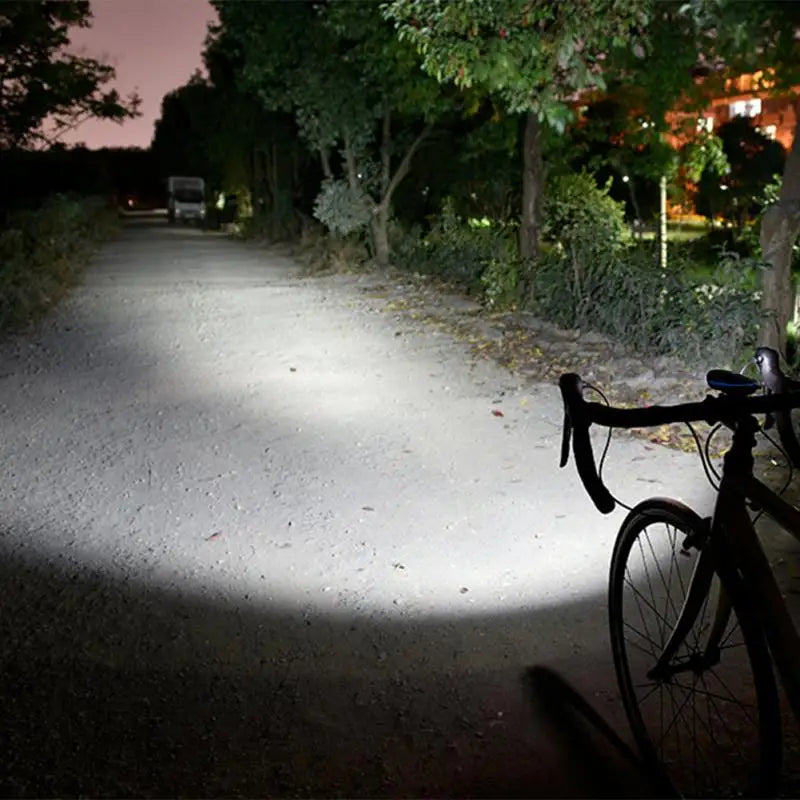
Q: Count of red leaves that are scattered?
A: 2